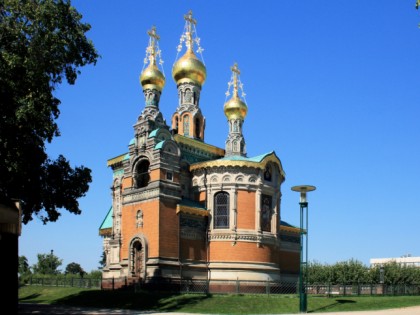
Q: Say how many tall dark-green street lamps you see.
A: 1